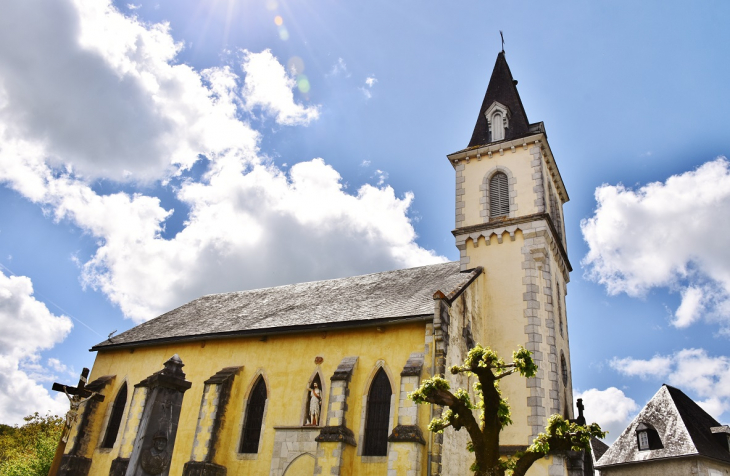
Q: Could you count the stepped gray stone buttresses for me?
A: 5